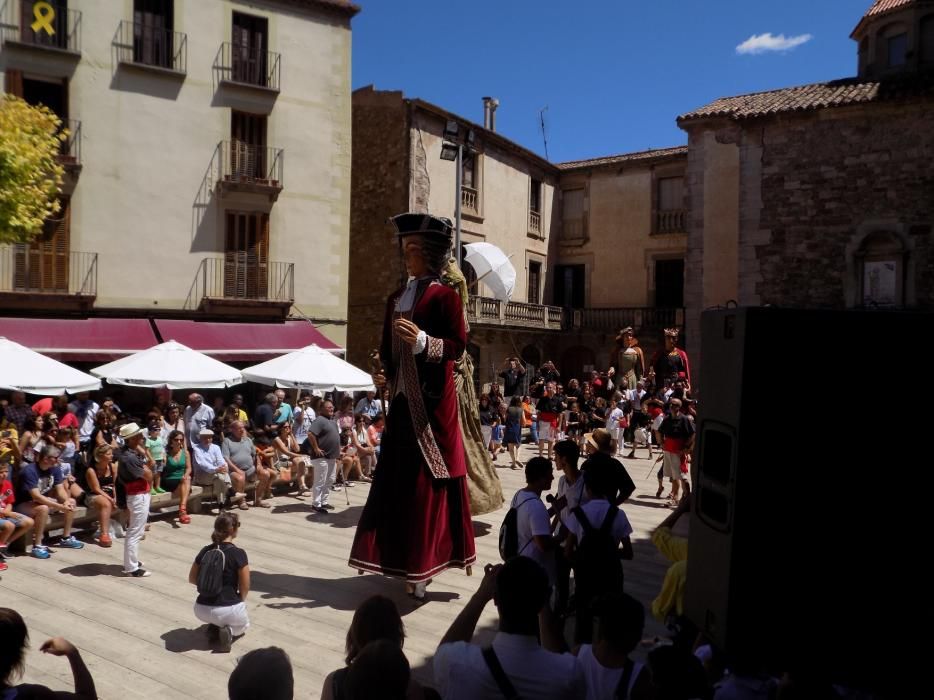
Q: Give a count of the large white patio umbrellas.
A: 3